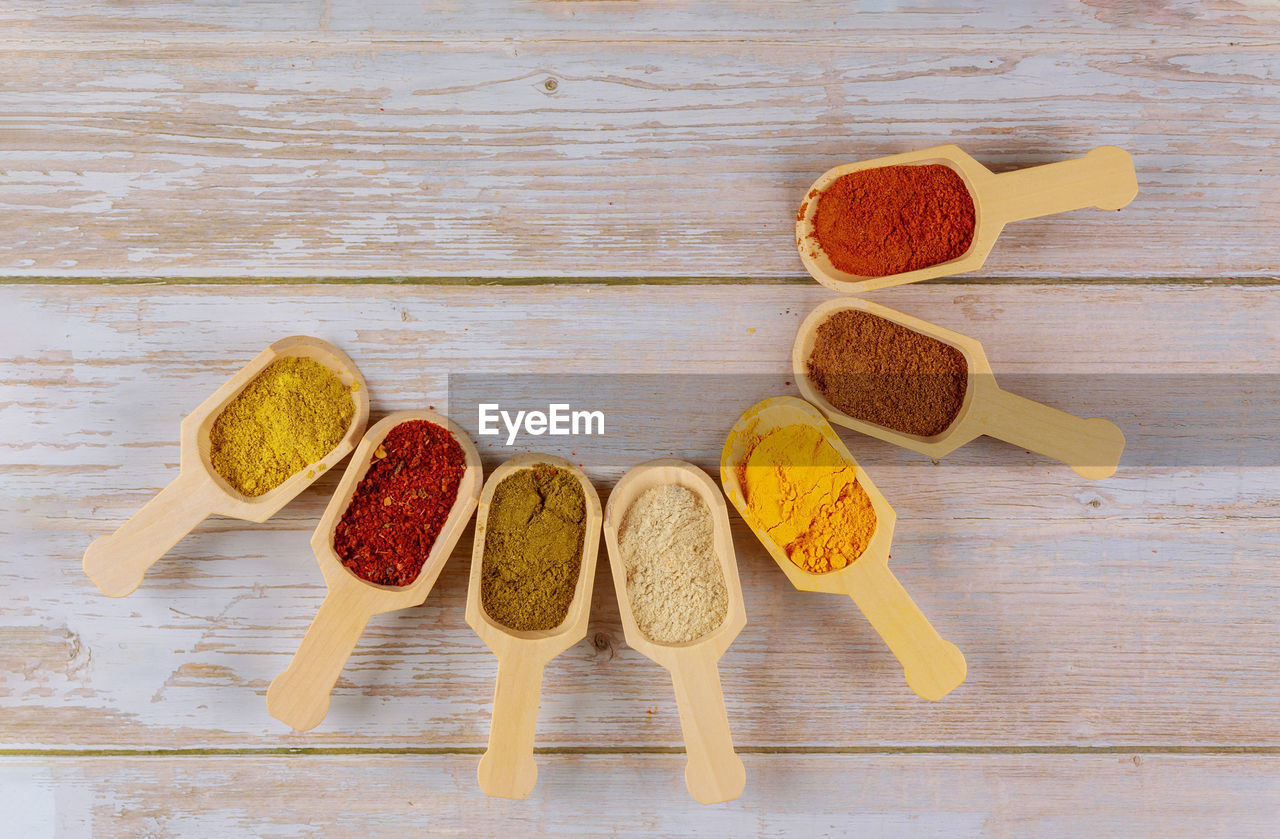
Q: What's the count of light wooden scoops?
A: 7